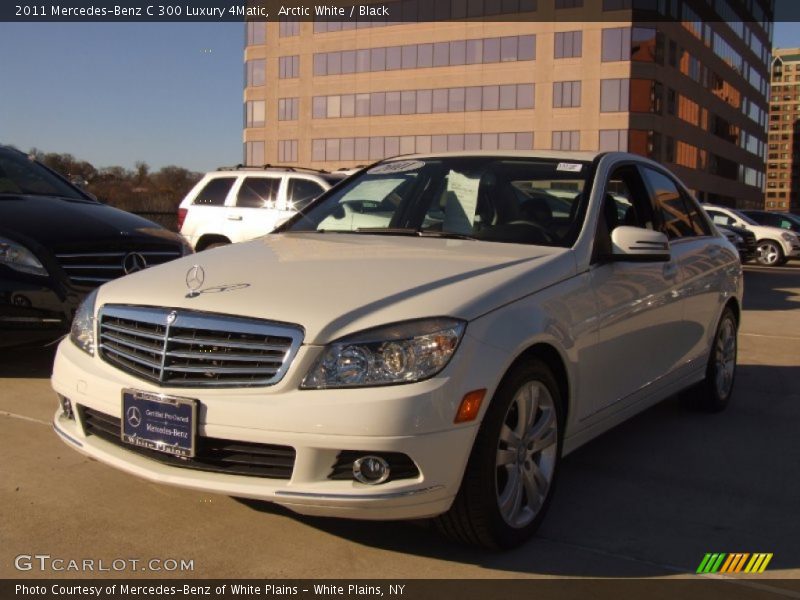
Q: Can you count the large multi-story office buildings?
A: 2